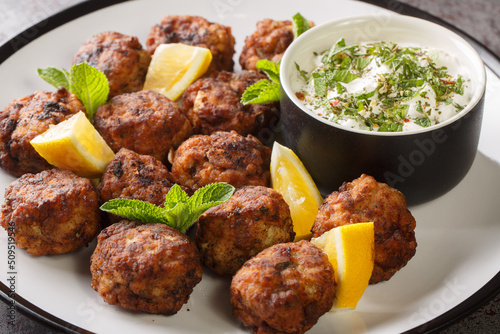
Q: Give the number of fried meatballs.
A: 13